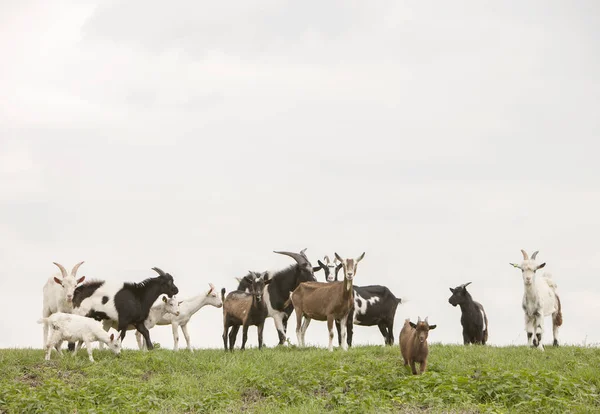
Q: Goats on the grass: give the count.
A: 12